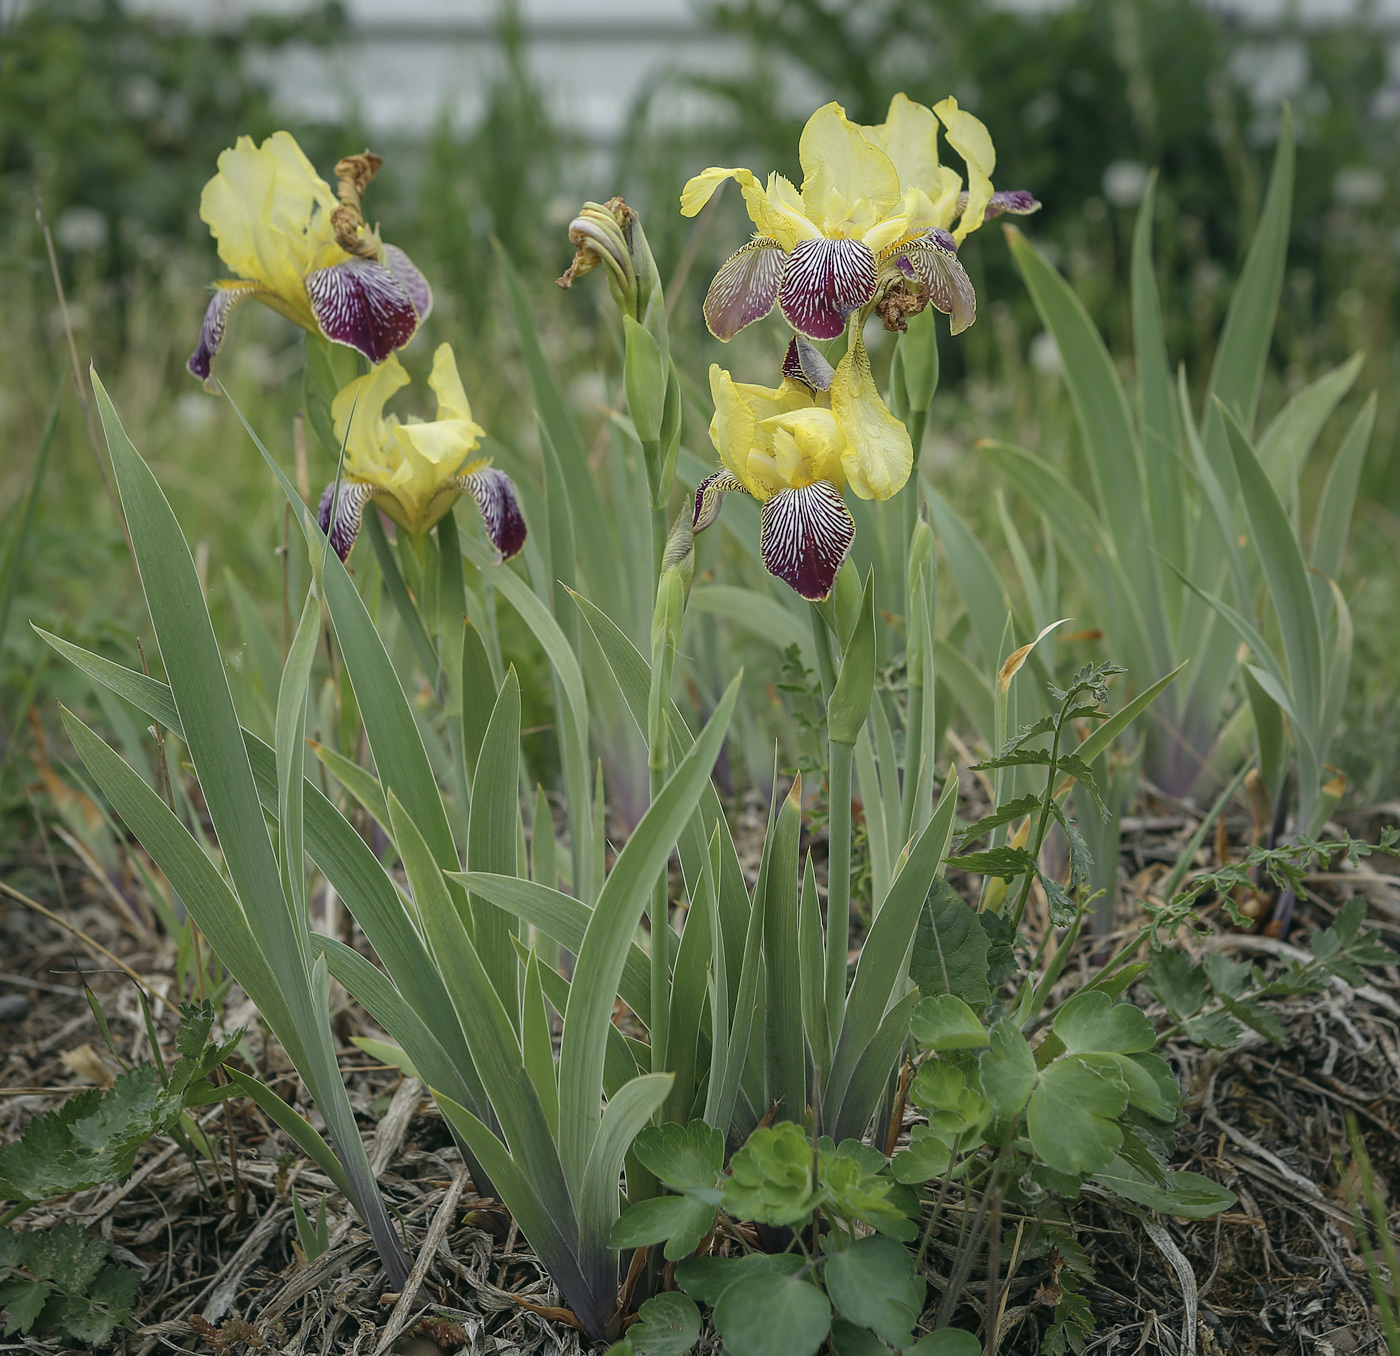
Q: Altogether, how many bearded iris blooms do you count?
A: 5